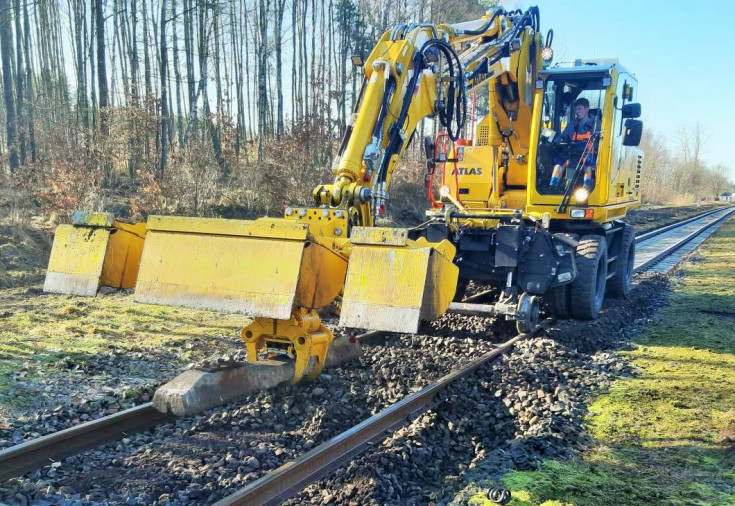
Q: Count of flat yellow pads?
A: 3